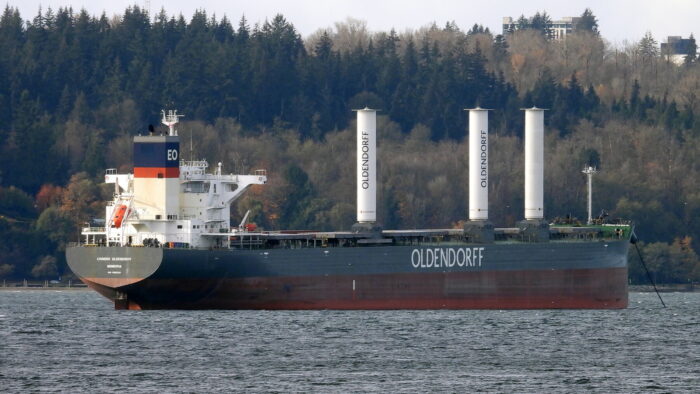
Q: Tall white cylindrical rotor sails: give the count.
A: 3